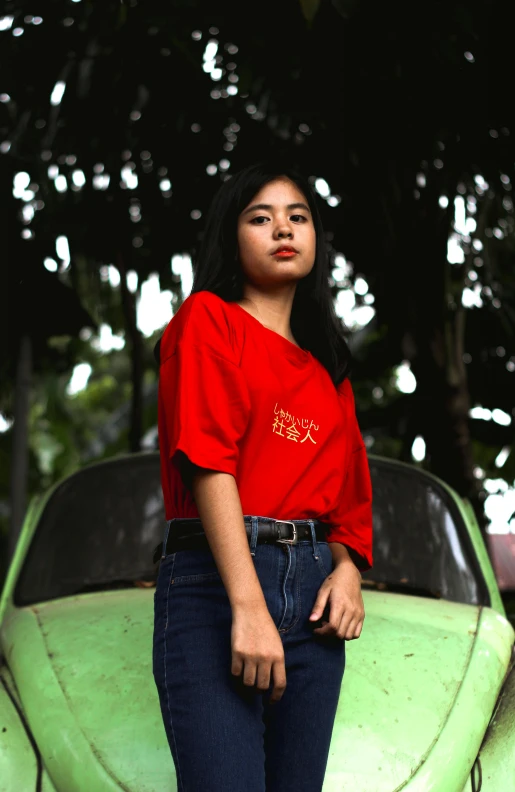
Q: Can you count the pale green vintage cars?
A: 1